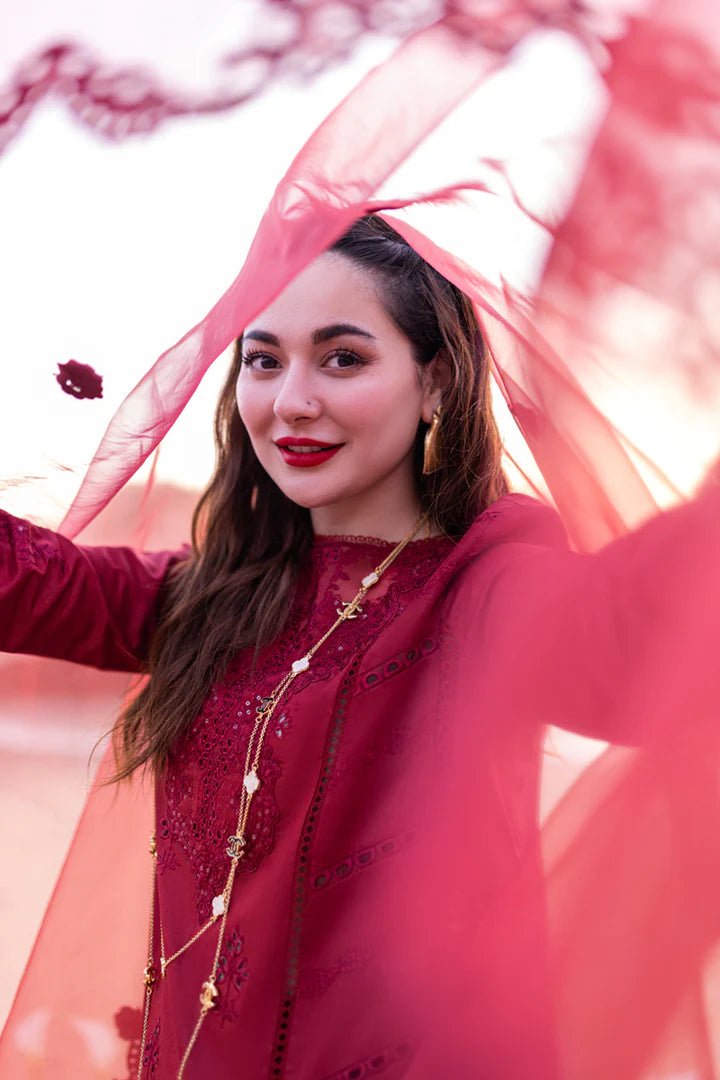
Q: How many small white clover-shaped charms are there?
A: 4